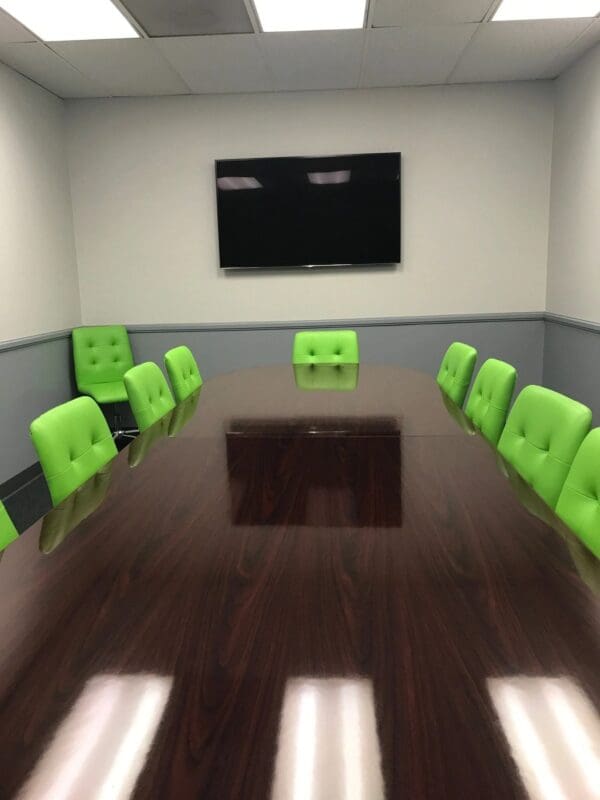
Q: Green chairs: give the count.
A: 10